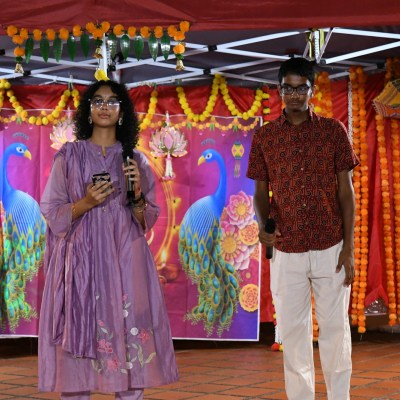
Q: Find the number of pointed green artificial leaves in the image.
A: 10